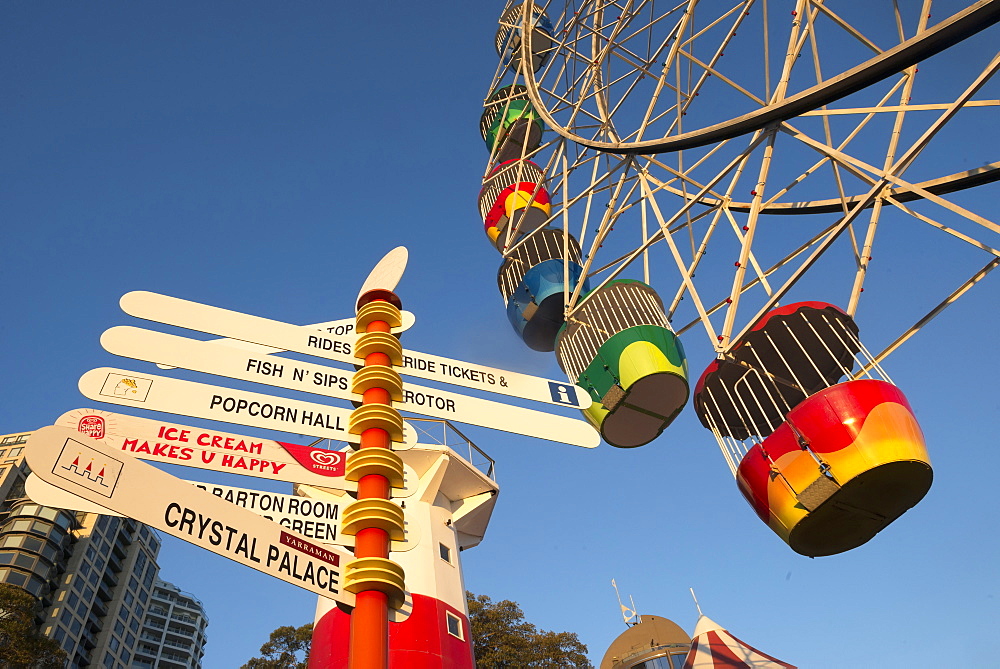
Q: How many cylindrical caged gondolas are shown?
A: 6